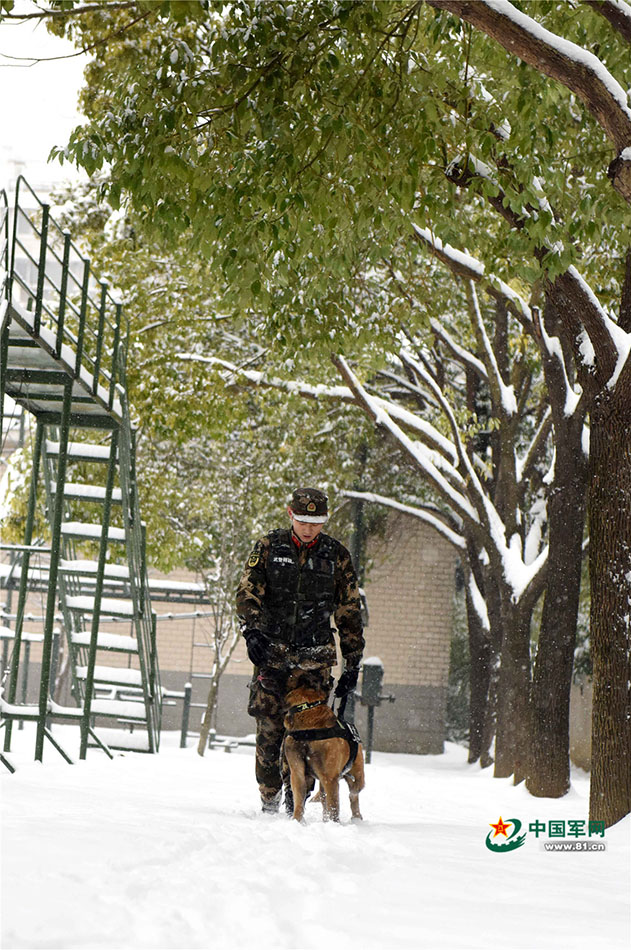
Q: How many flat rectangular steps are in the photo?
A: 9